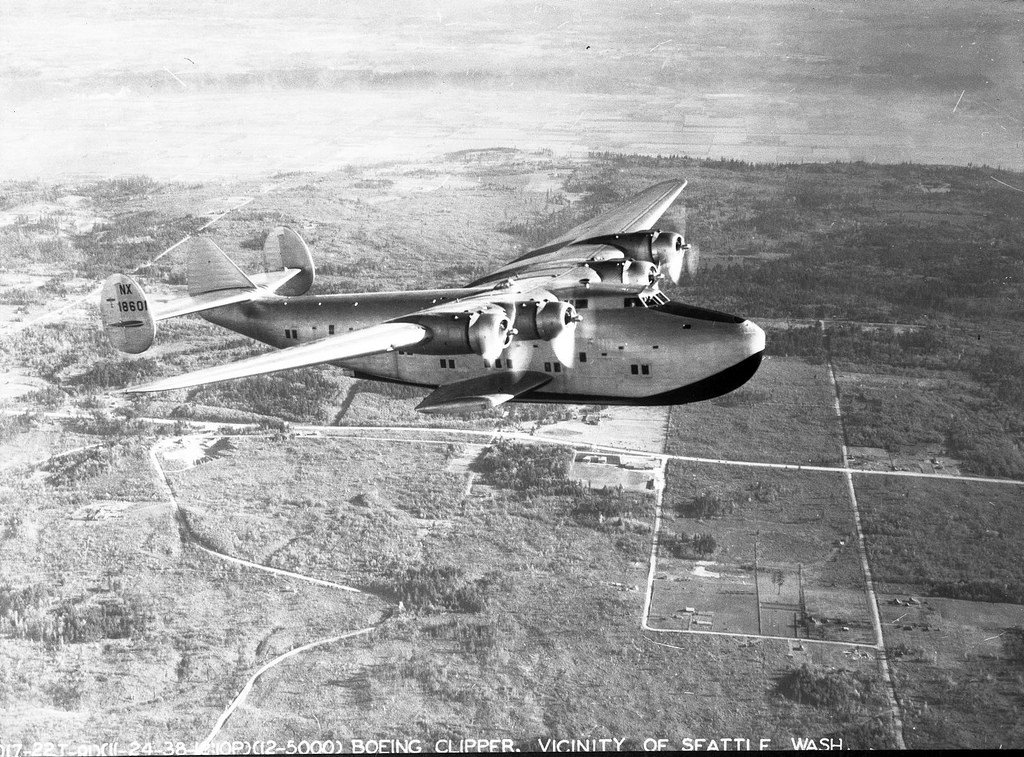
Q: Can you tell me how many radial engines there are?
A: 4